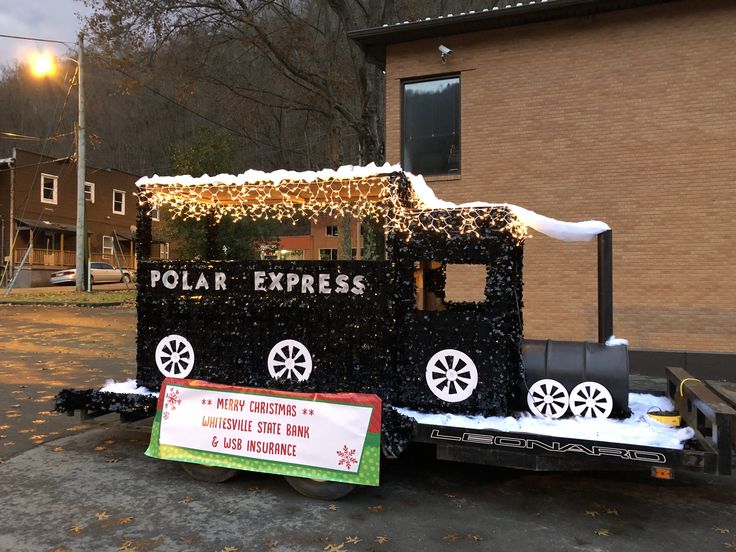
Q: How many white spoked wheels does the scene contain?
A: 5